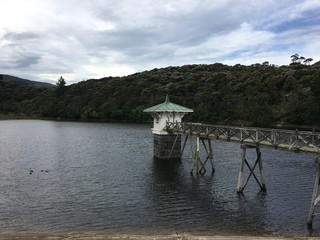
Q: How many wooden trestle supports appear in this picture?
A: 3